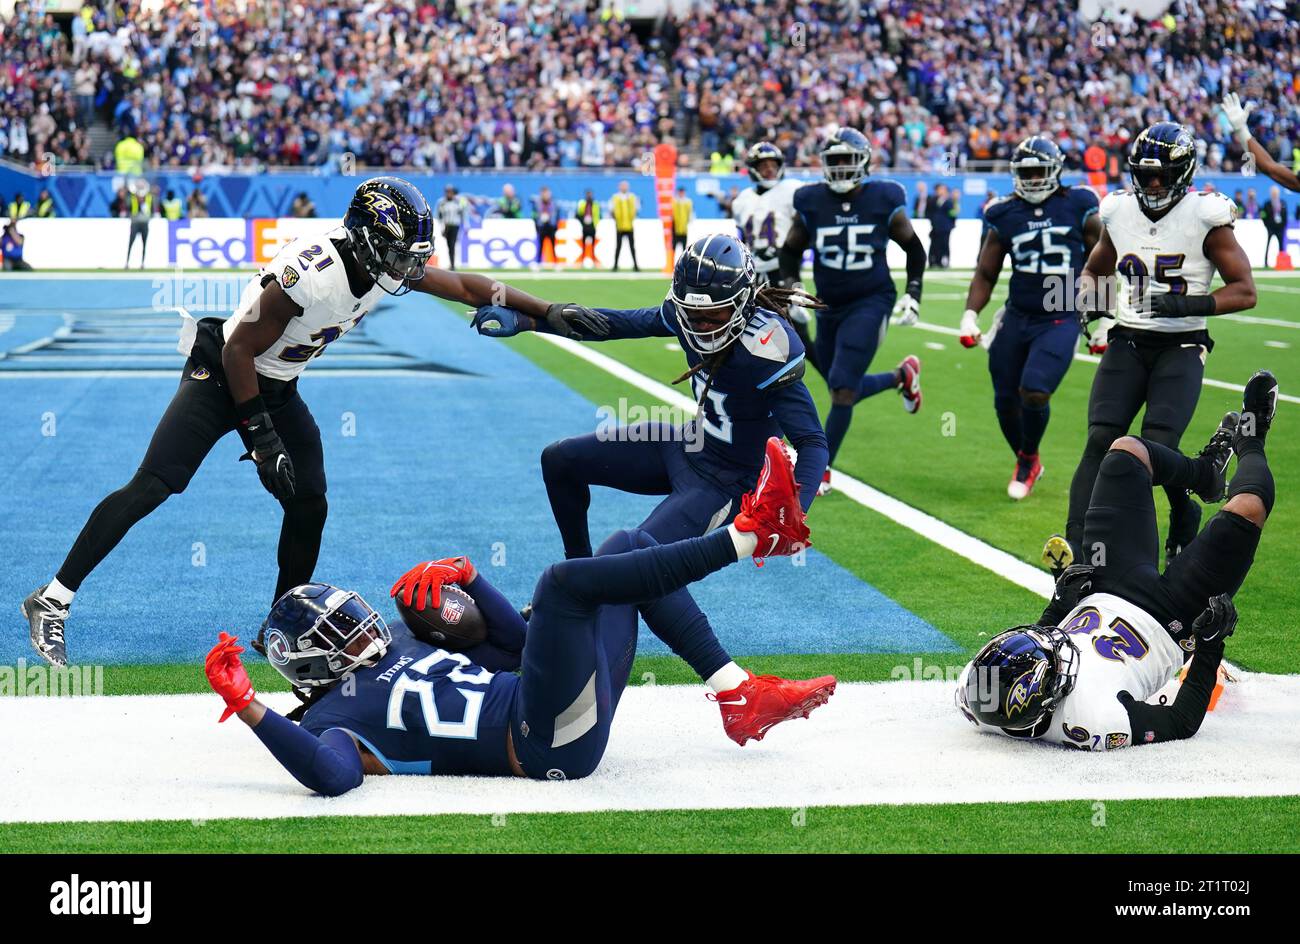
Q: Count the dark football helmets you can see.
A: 8